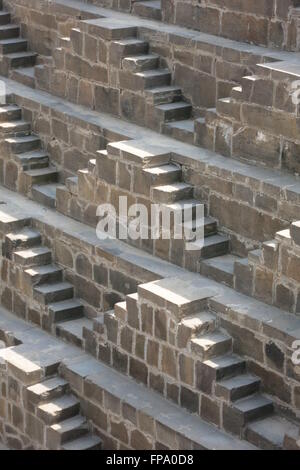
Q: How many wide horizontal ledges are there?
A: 4